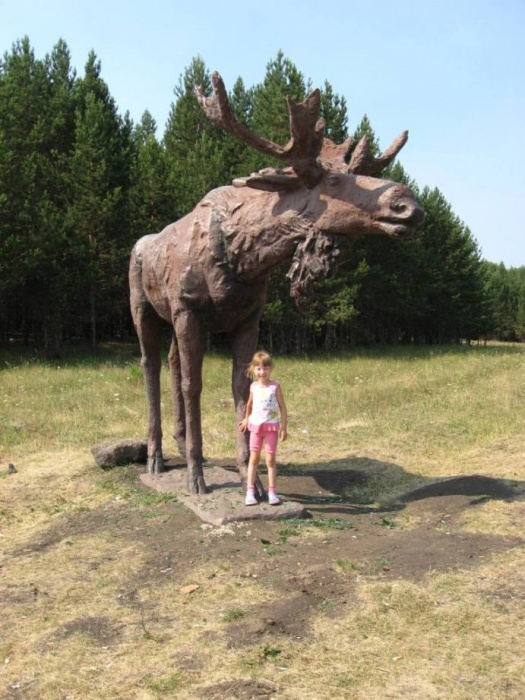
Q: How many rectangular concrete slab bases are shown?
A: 1